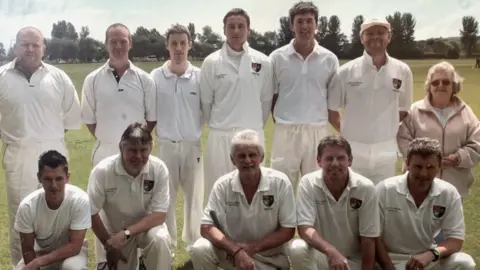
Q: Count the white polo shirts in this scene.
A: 10